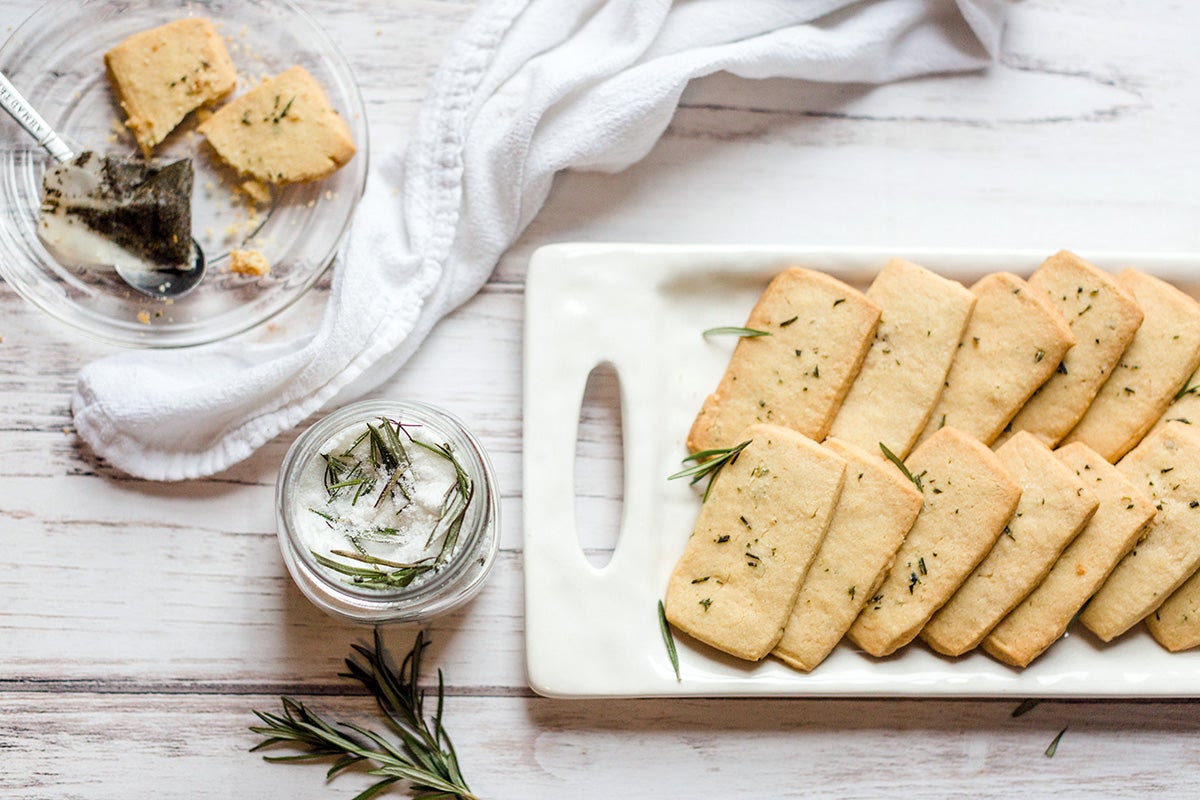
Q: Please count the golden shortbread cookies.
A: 15